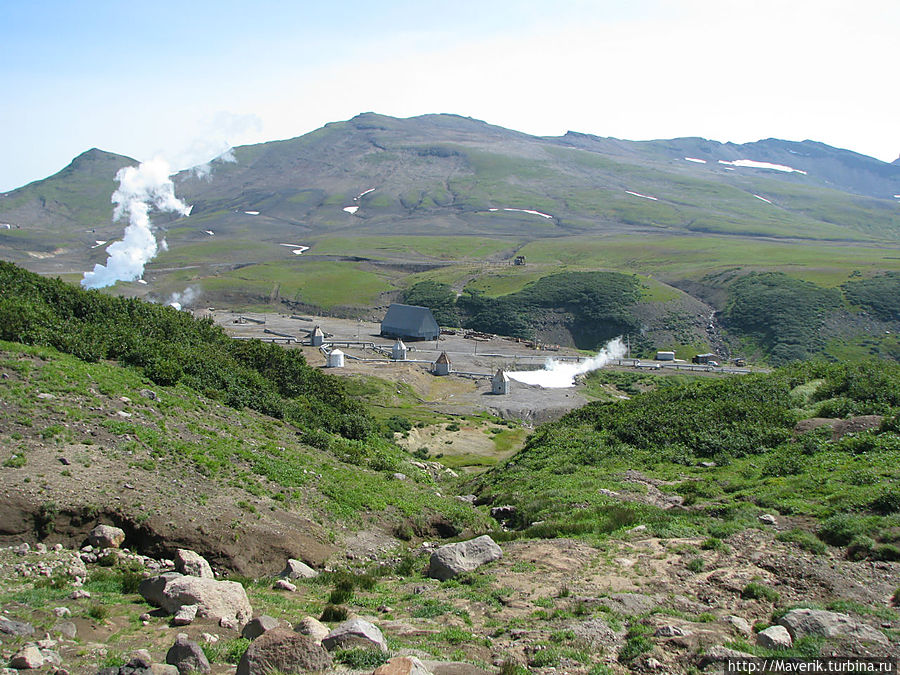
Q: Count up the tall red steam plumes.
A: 0